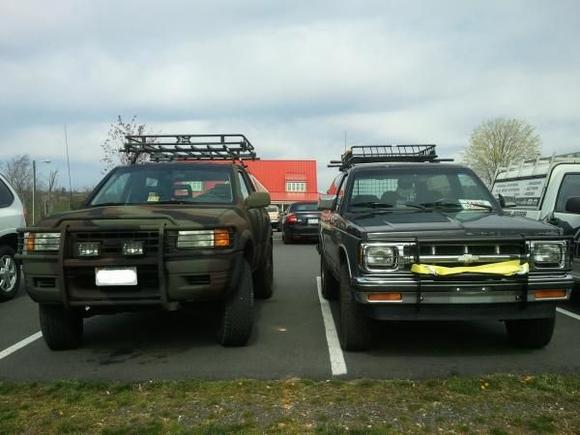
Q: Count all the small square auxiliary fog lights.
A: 2